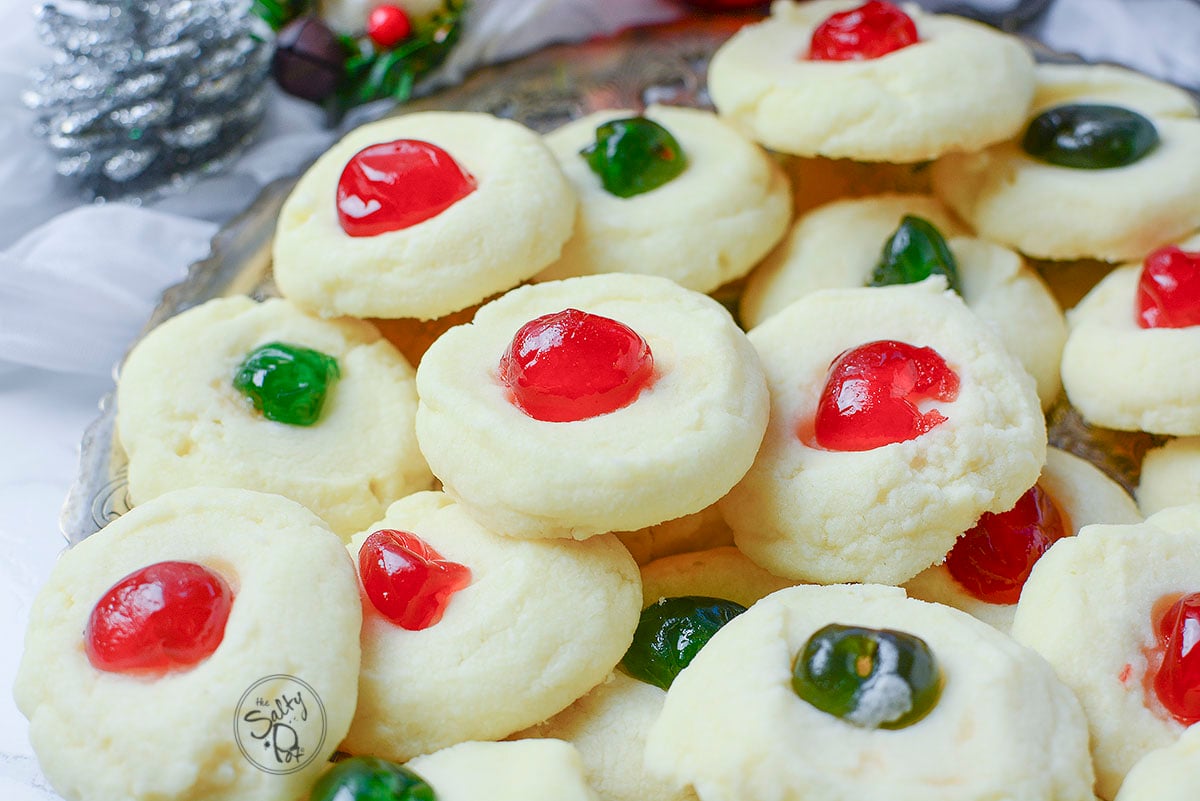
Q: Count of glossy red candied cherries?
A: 9